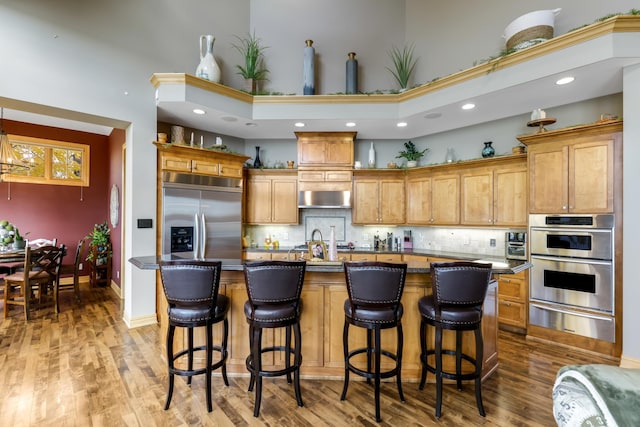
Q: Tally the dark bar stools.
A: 4